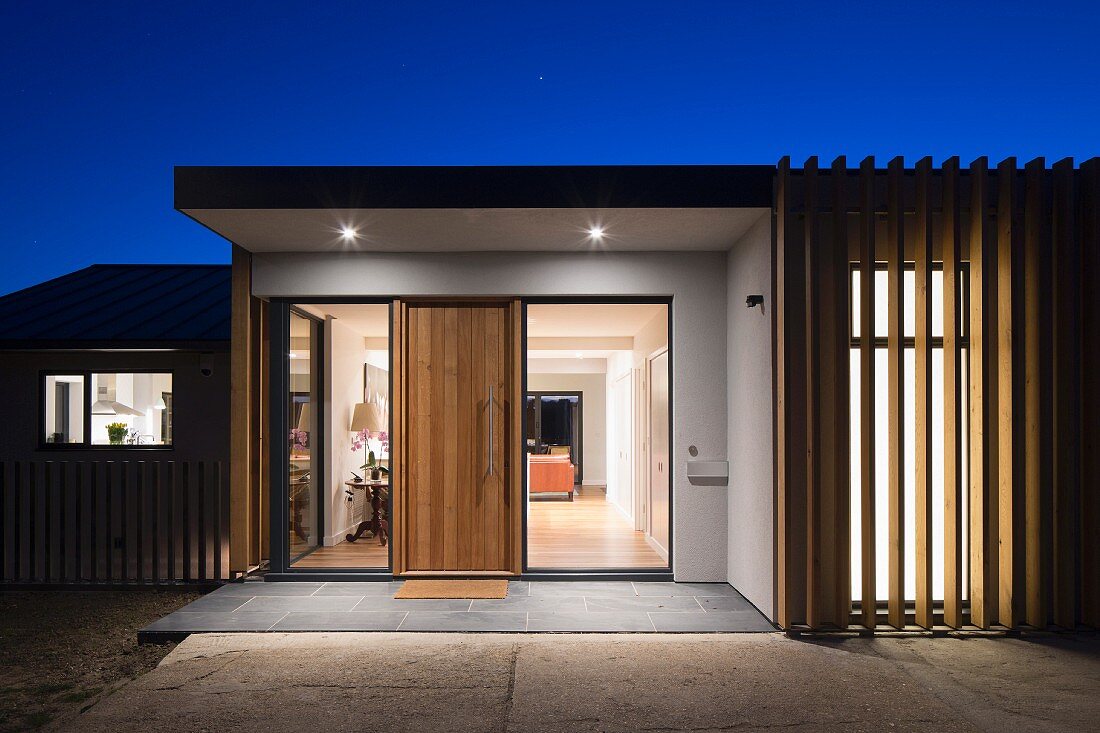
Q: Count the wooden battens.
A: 12